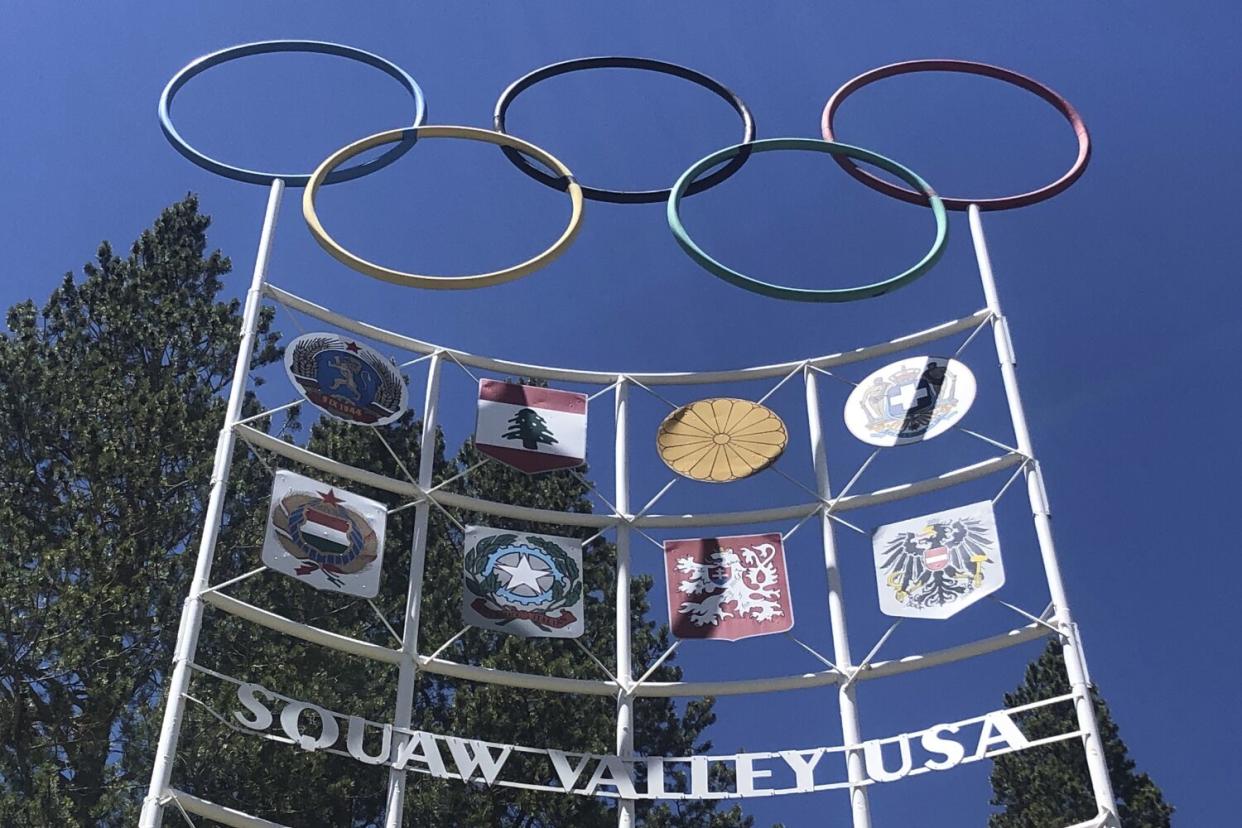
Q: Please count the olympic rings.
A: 5